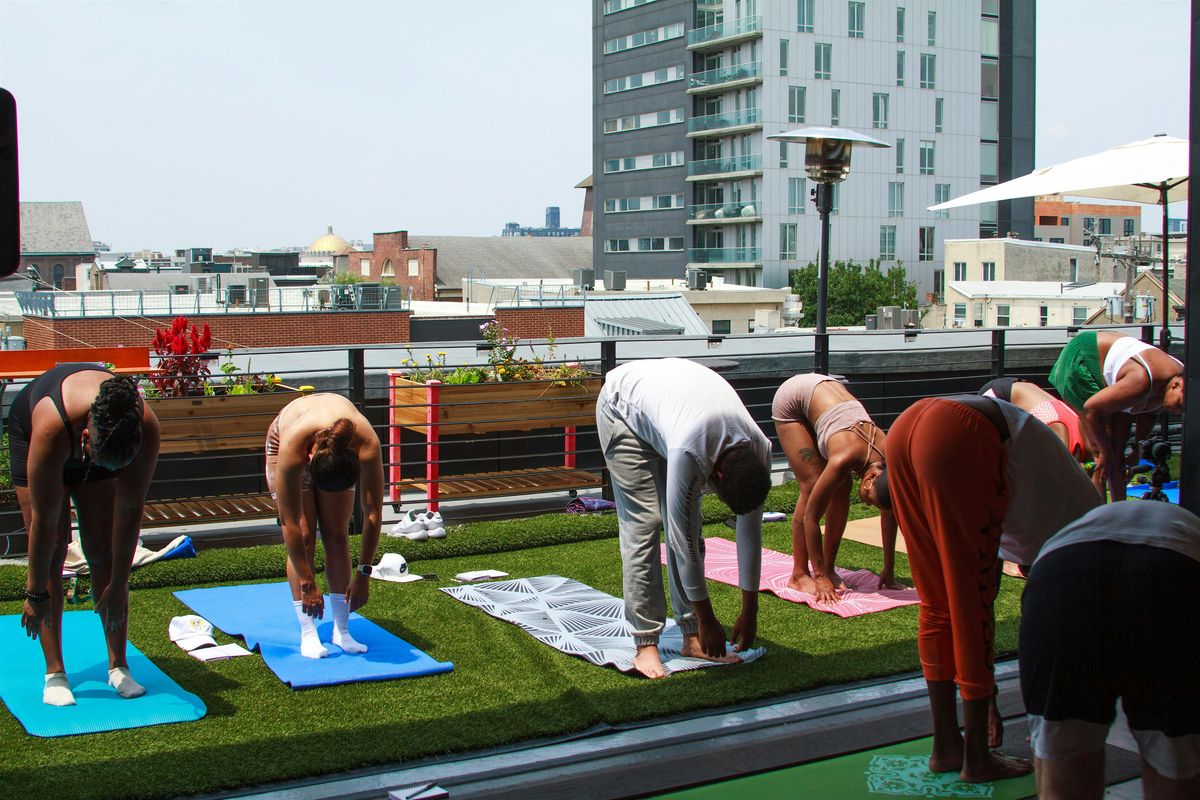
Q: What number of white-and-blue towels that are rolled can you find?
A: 1